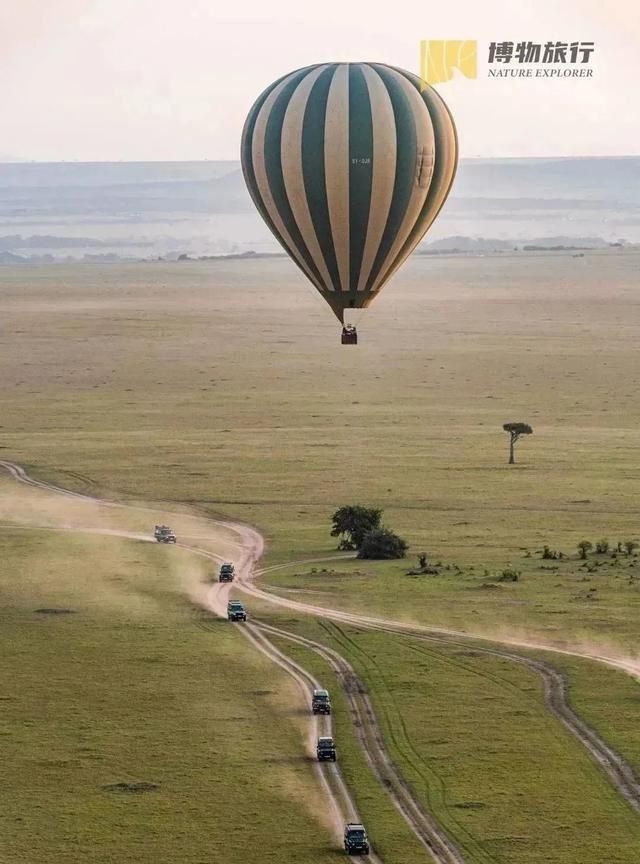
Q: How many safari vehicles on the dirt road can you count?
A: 6